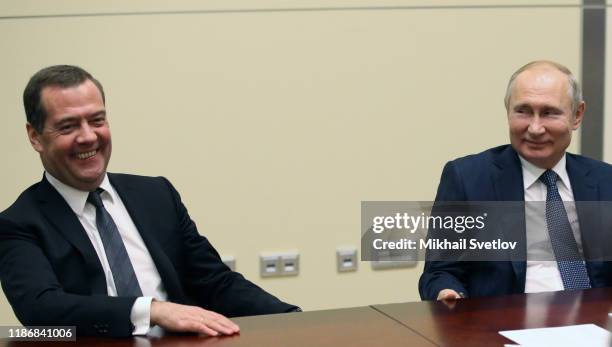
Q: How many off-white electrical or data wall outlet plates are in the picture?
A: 4